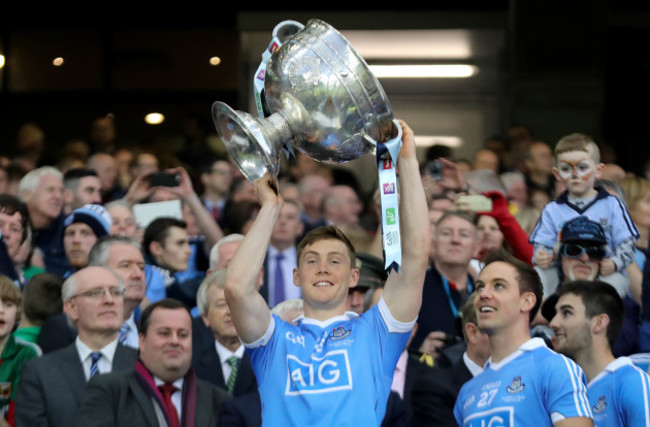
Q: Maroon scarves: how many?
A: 1